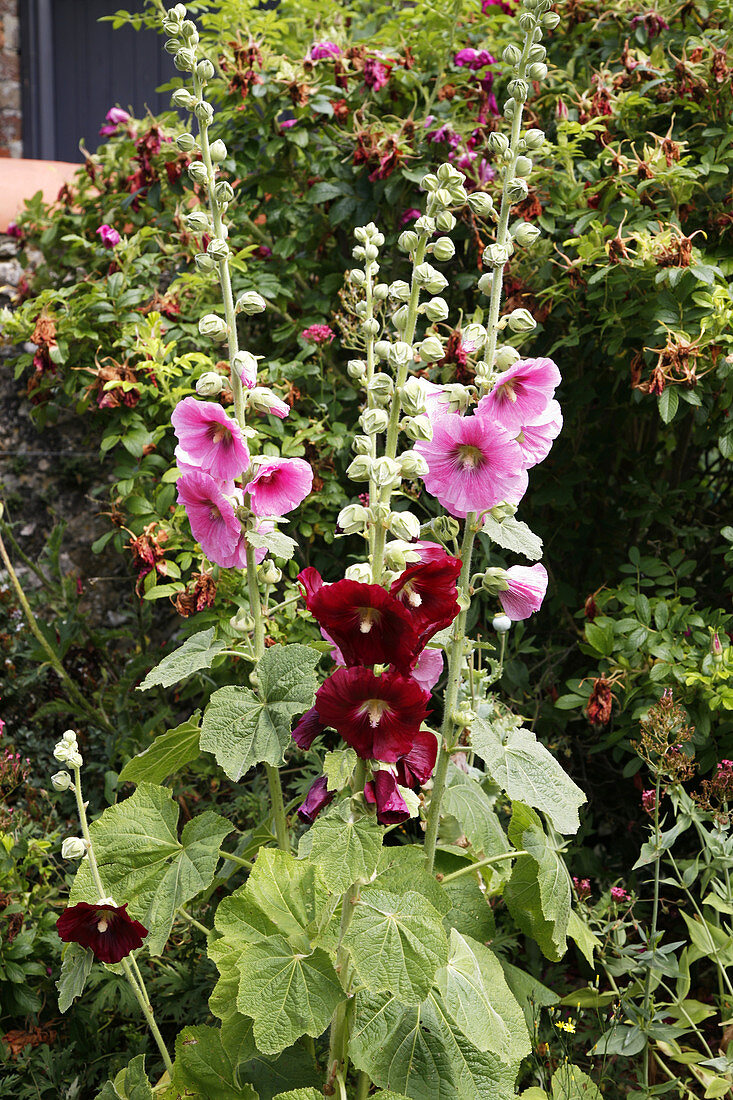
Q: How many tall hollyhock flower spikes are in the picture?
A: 4